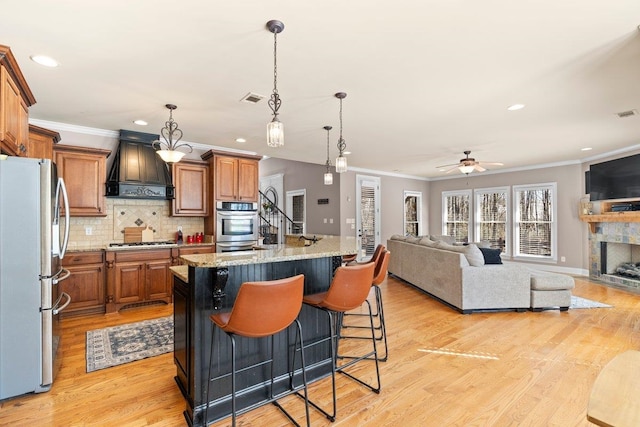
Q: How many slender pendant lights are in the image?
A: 3